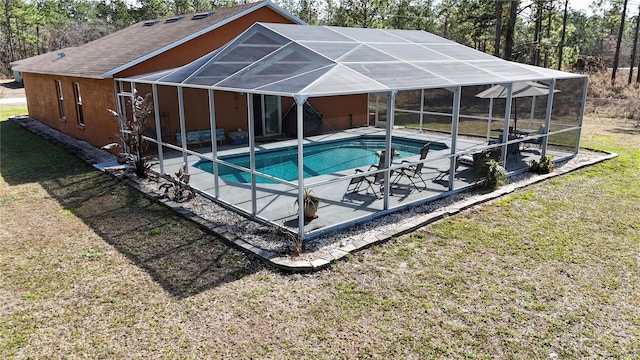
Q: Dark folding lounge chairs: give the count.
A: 2